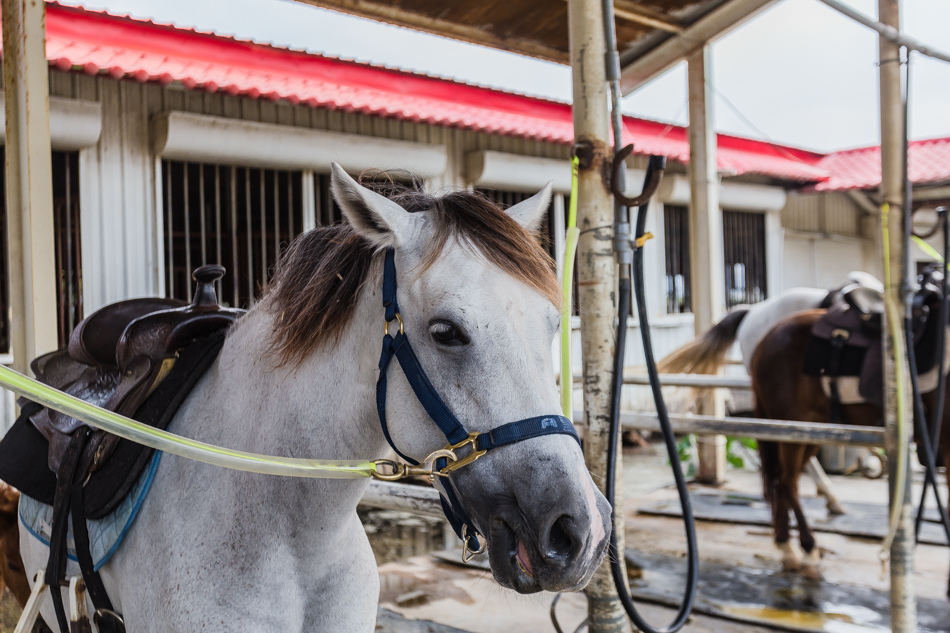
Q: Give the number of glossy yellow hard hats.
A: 0